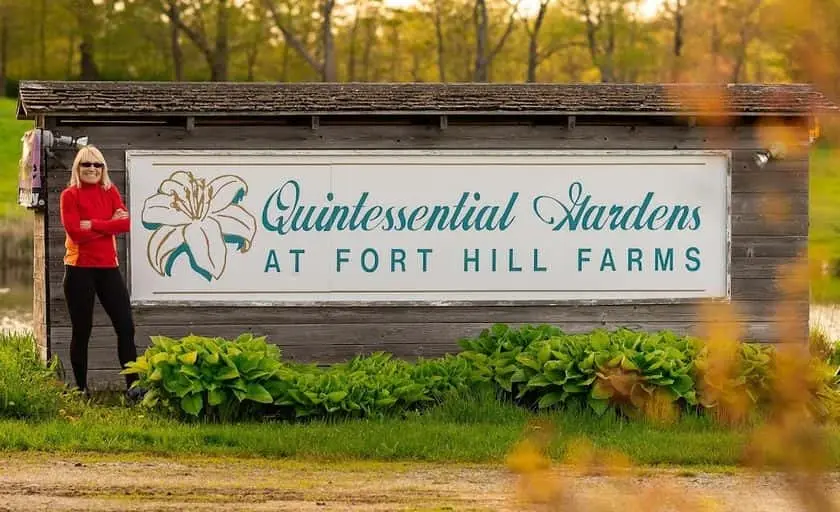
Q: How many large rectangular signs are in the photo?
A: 1